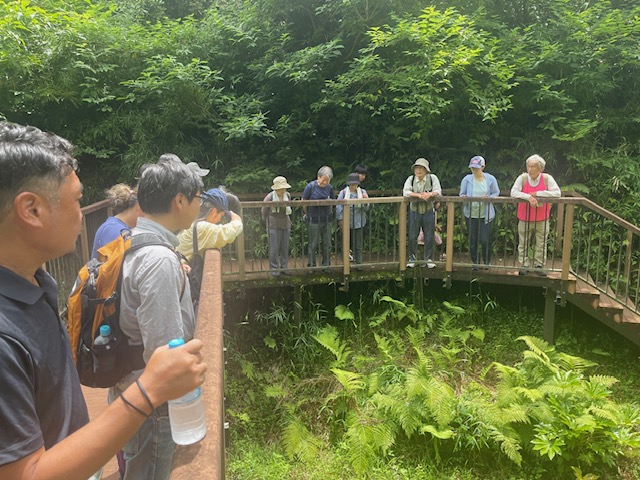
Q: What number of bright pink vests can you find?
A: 1